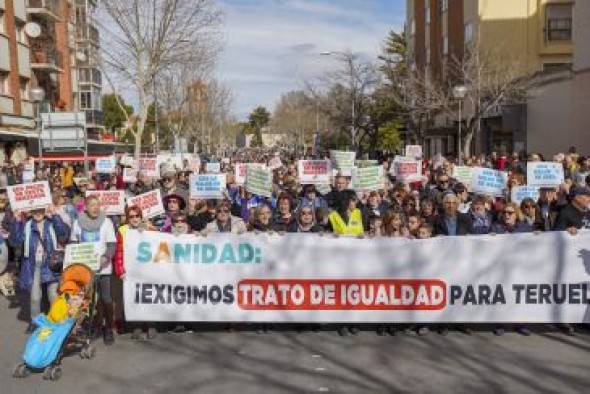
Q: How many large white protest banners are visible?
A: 1